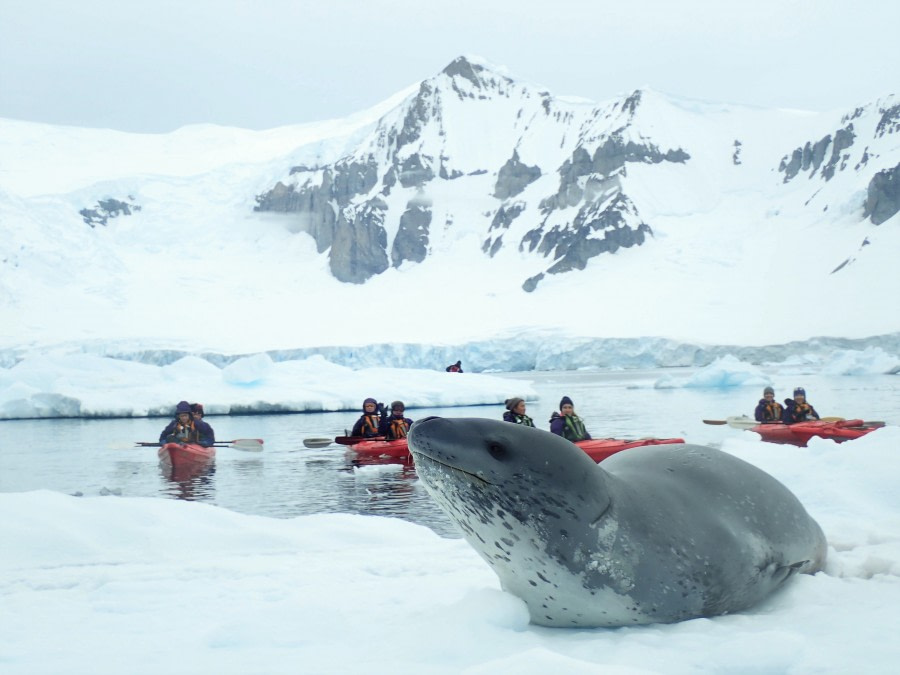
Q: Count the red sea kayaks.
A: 4